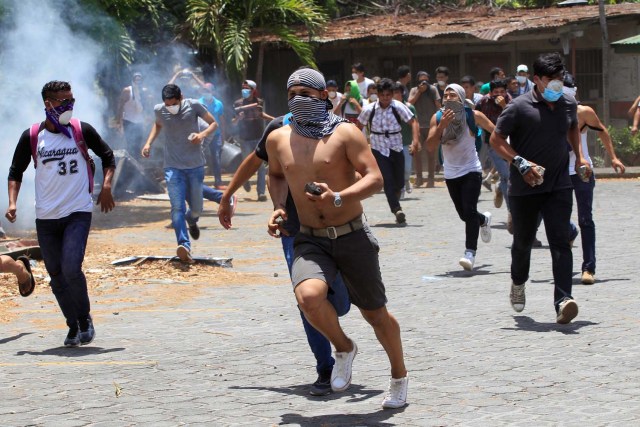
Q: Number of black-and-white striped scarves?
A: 1